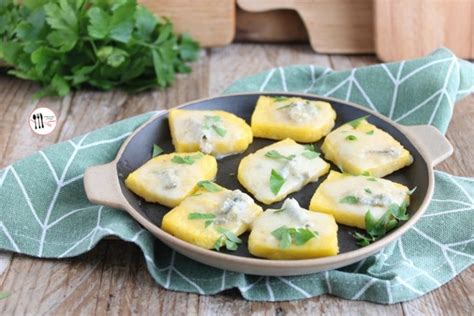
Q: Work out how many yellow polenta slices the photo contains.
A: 8